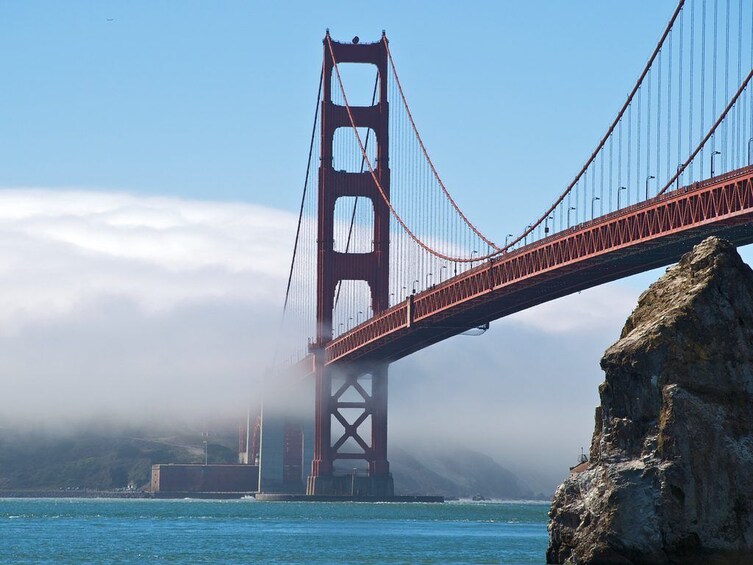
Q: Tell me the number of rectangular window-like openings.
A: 4